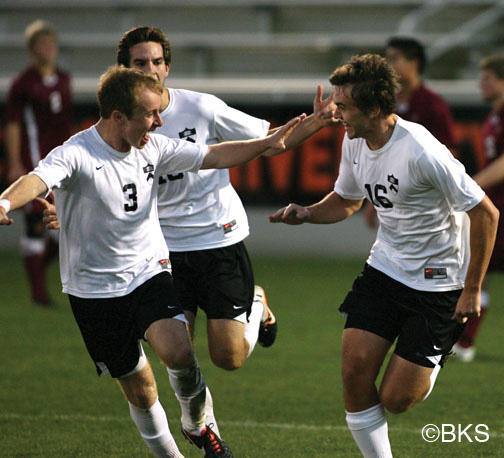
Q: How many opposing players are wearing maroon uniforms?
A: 3